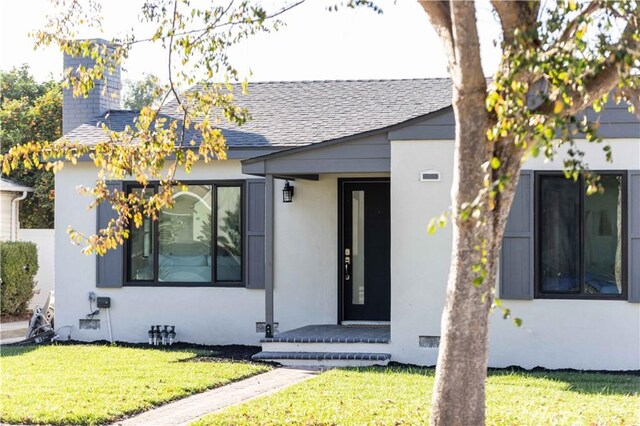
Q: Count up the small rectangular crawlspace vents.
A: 3